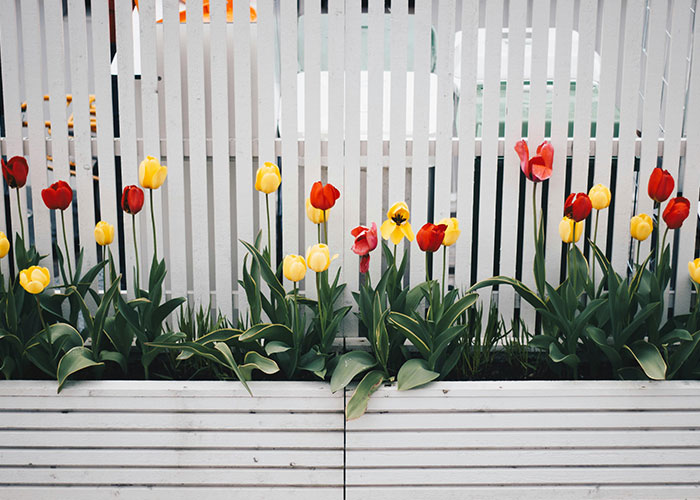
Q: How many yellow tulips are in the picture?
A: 14